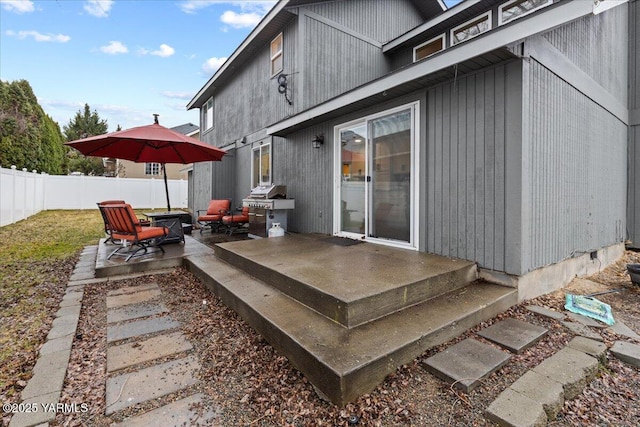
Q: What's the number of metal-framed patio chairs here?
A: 4